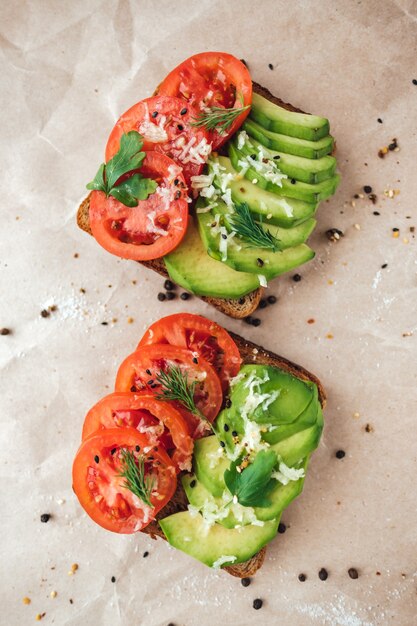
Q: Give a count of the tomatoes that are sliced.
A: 7